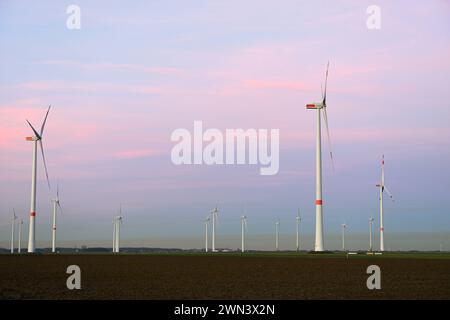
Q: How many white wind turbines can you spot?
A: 15